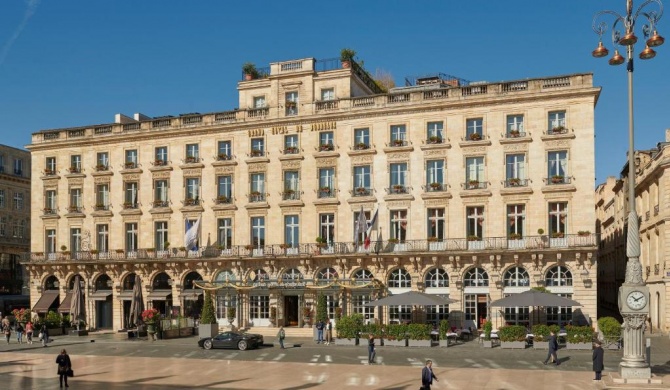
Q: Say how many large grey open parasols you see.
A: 2